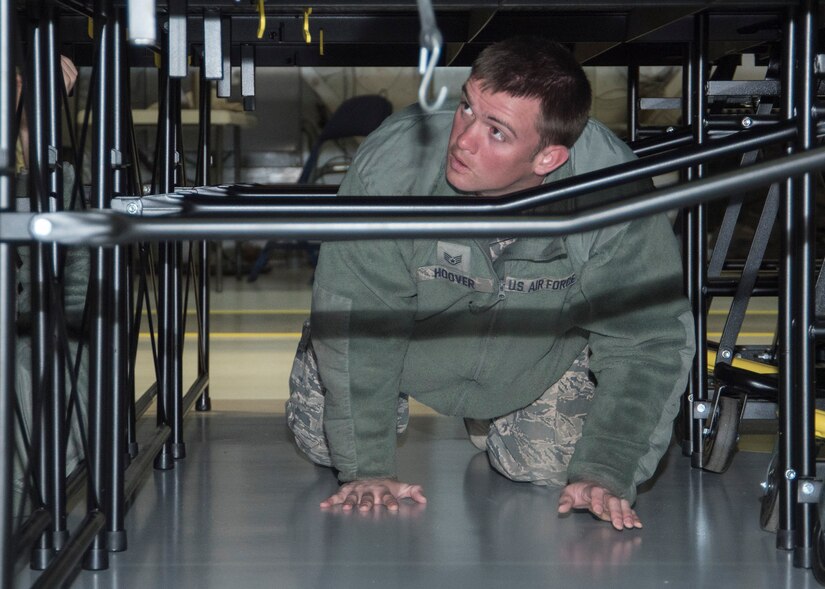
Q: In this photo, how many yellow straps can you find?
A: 3